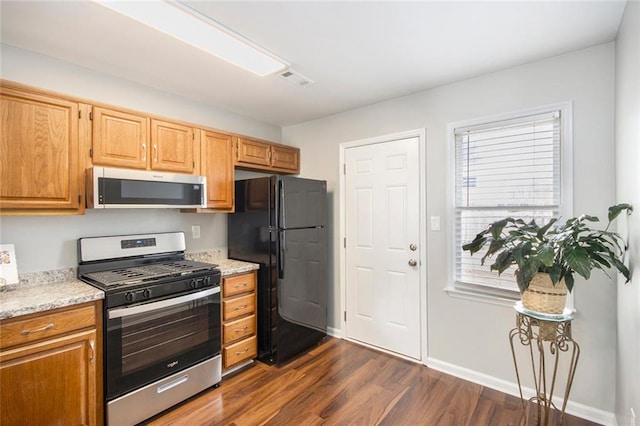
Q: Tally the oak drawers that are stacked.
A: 4